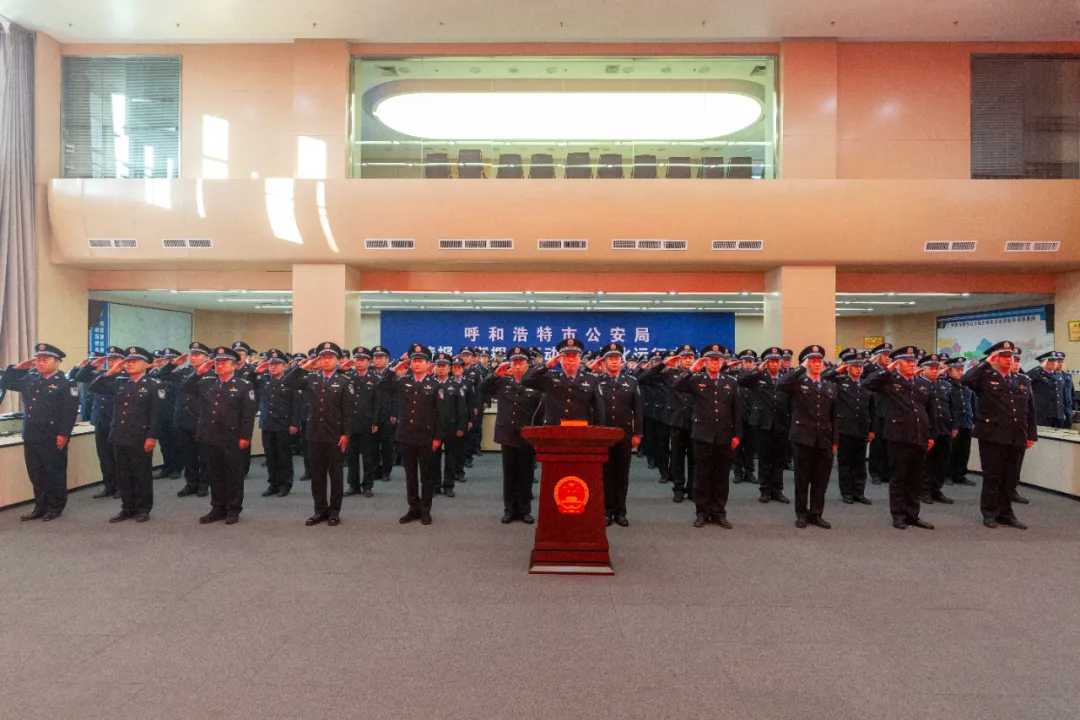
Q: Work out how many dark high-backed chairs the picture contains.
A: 10